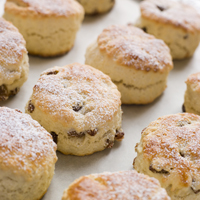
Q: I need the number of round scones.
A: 10